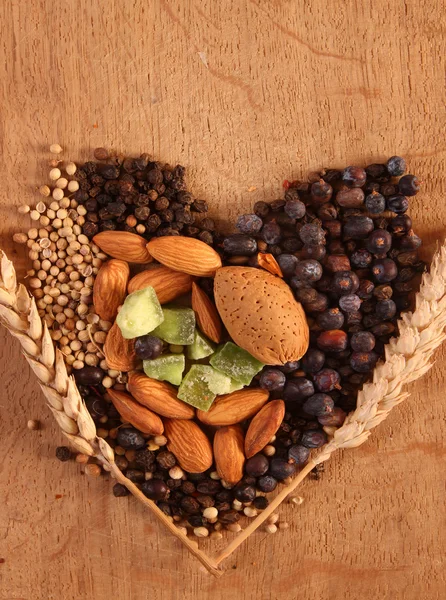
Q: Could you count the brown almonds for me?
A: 13